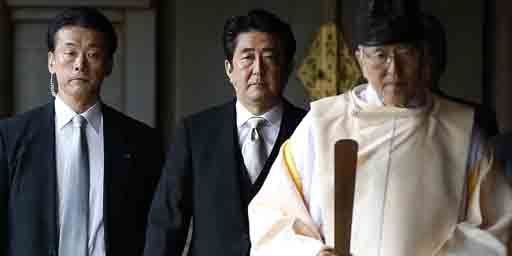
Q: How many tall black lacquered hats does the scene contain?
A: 1